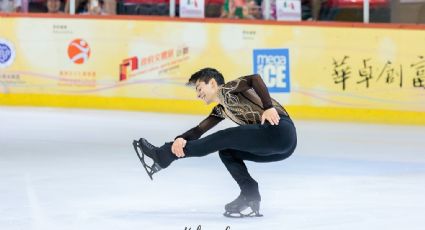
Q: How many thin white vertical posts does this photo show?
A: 4